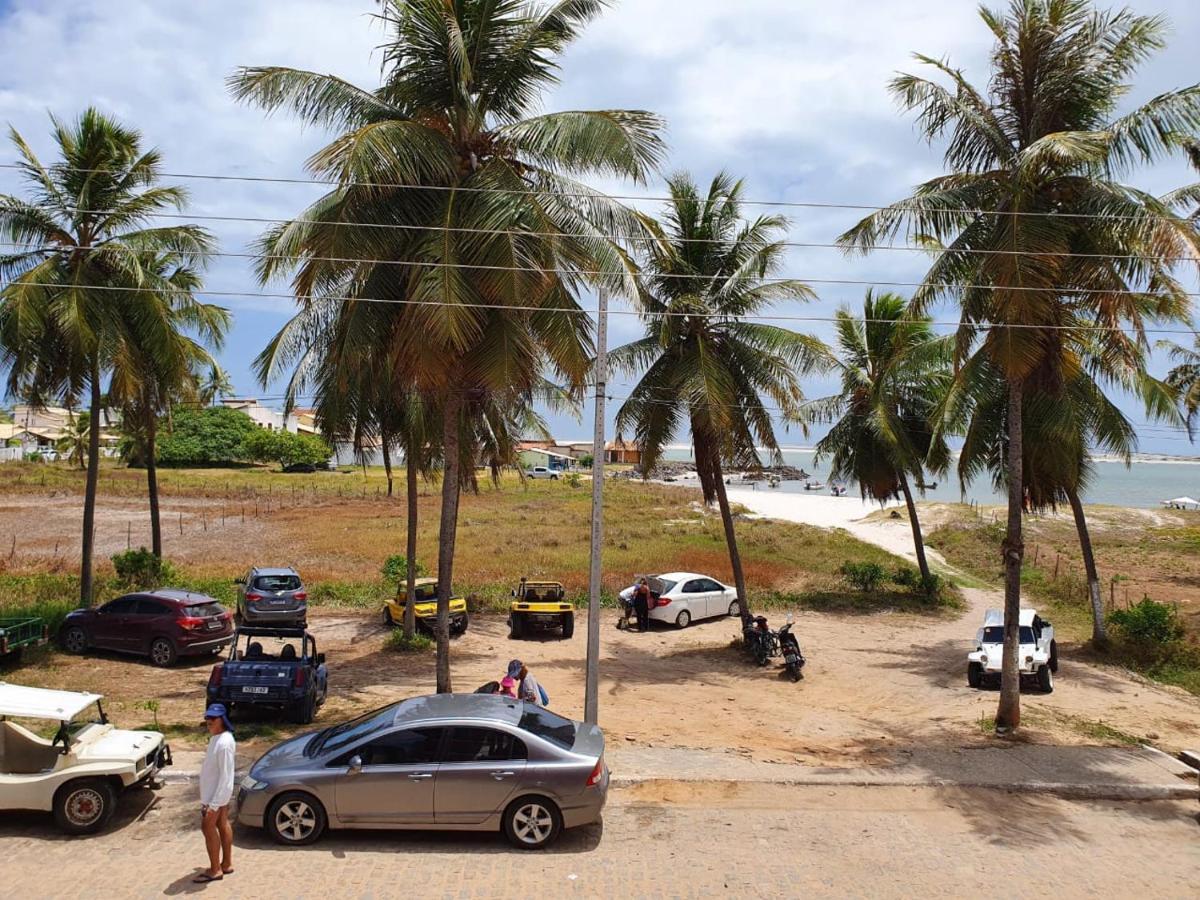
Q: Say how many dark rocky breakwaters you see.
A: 1